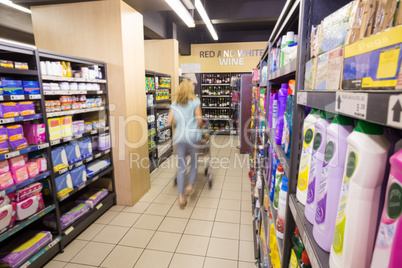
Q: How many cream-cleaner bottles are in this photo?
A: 5